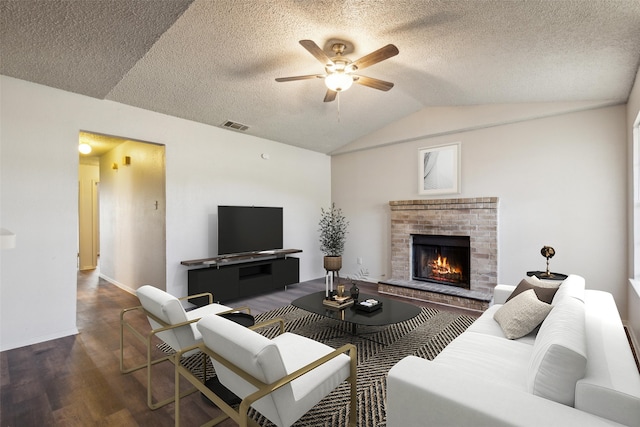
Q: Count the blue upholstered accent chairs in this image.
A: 0